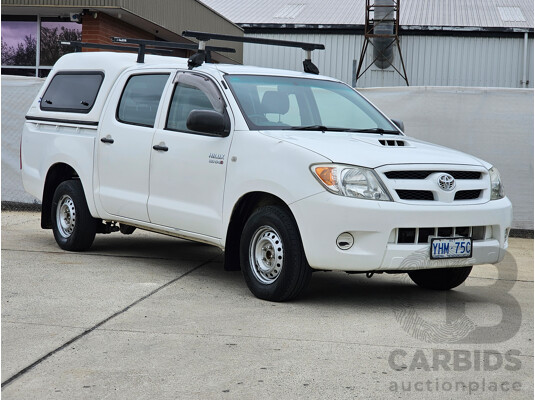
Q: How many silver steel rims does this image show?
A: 2